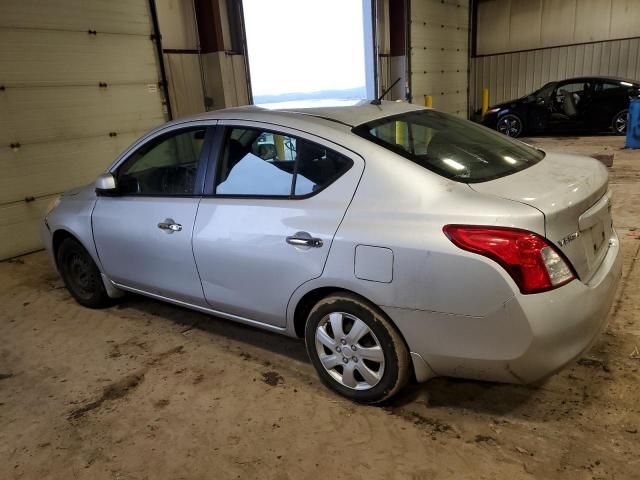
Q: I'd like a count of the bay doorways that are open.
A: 1